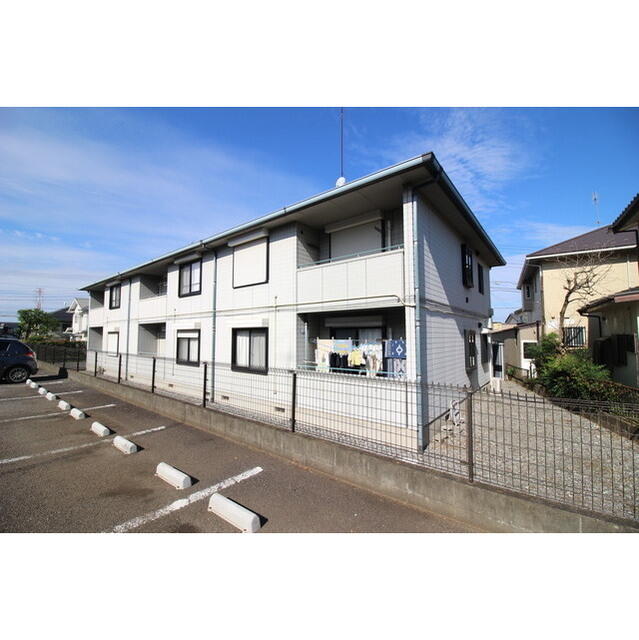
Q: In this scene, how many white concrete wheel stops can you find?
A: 10